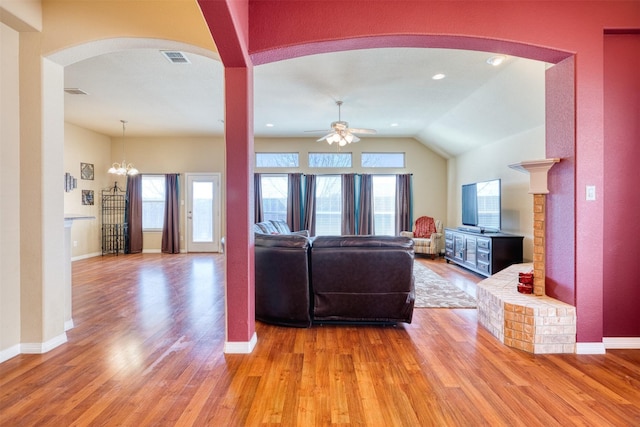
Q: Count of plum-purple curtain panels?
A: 8